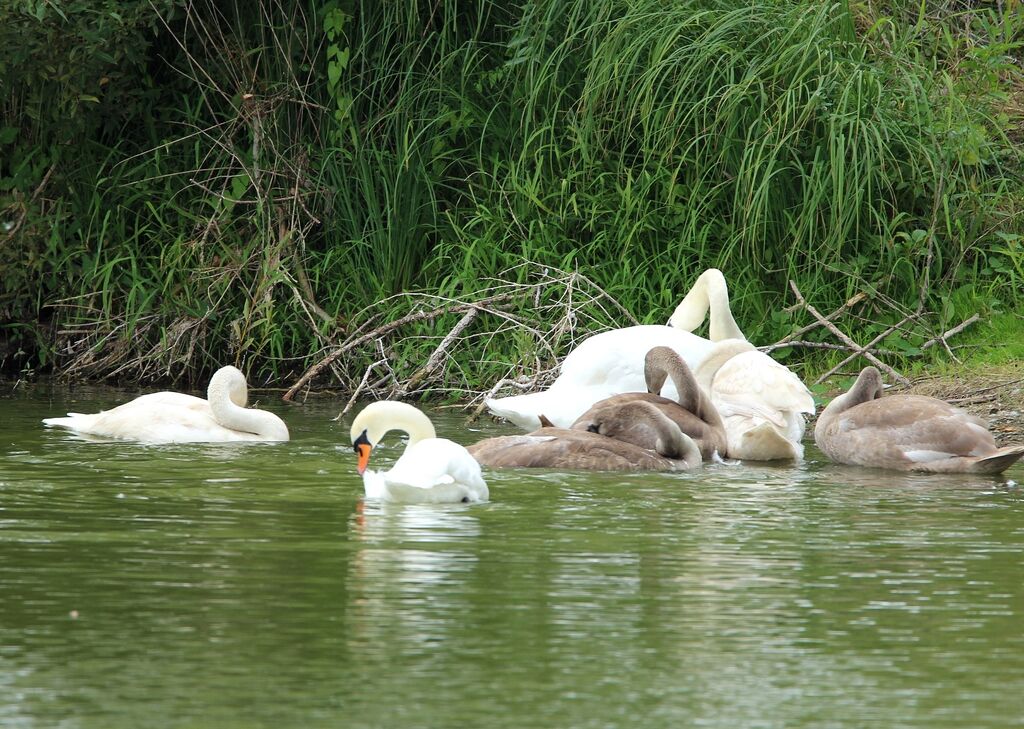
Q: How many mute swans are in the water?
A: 7